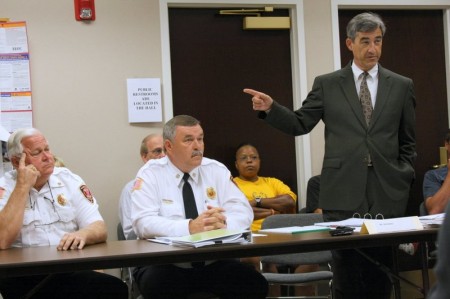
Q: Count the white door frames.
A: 2